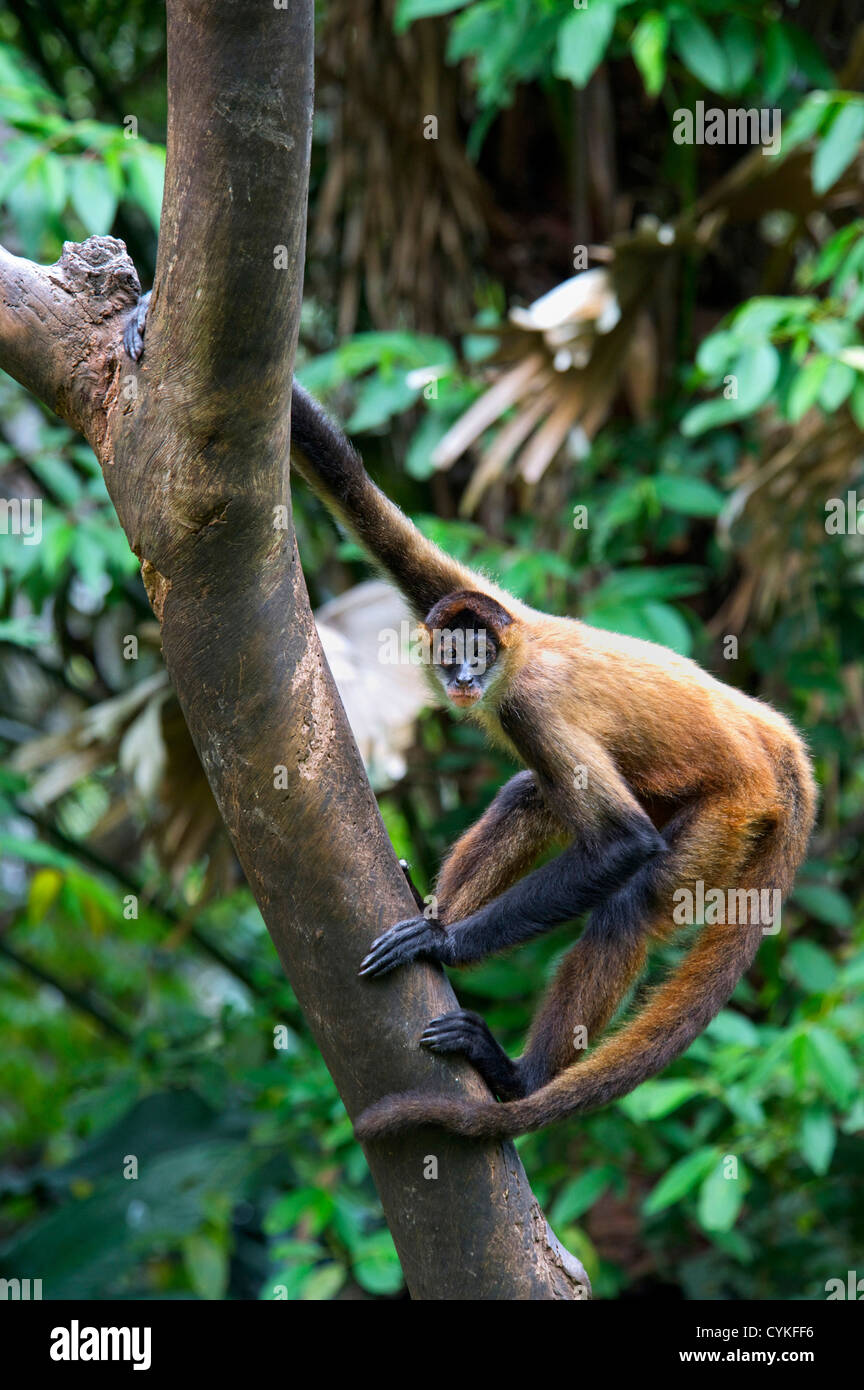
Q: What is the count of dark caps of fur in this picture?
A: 1